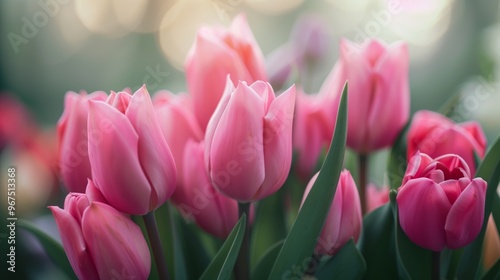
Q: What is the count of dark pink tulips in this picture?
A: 2